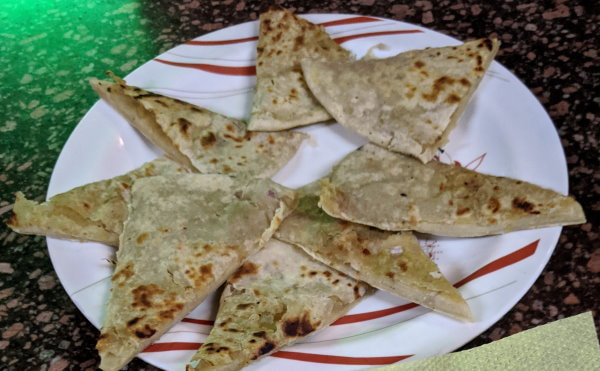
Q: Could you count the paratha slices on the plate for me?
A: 8